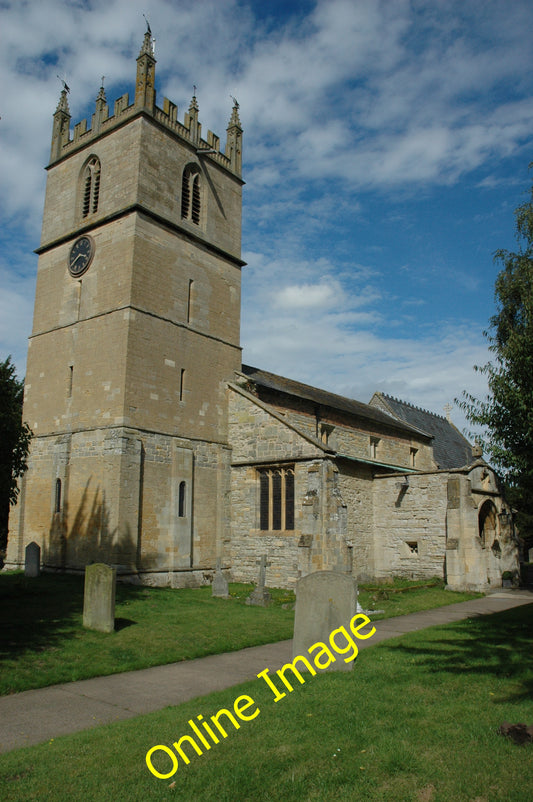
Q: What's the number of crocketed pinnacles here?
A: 5